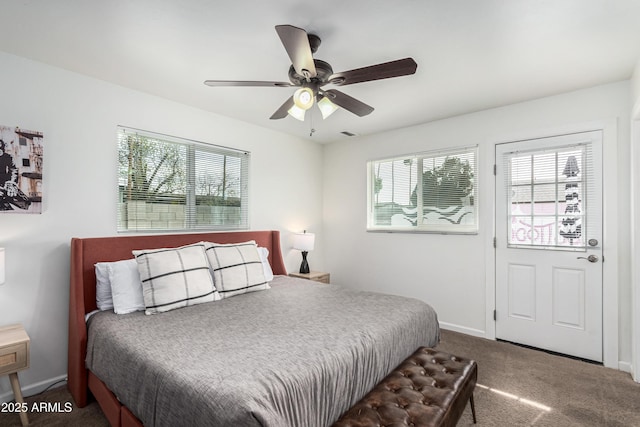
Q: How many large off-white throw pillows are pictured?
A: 2